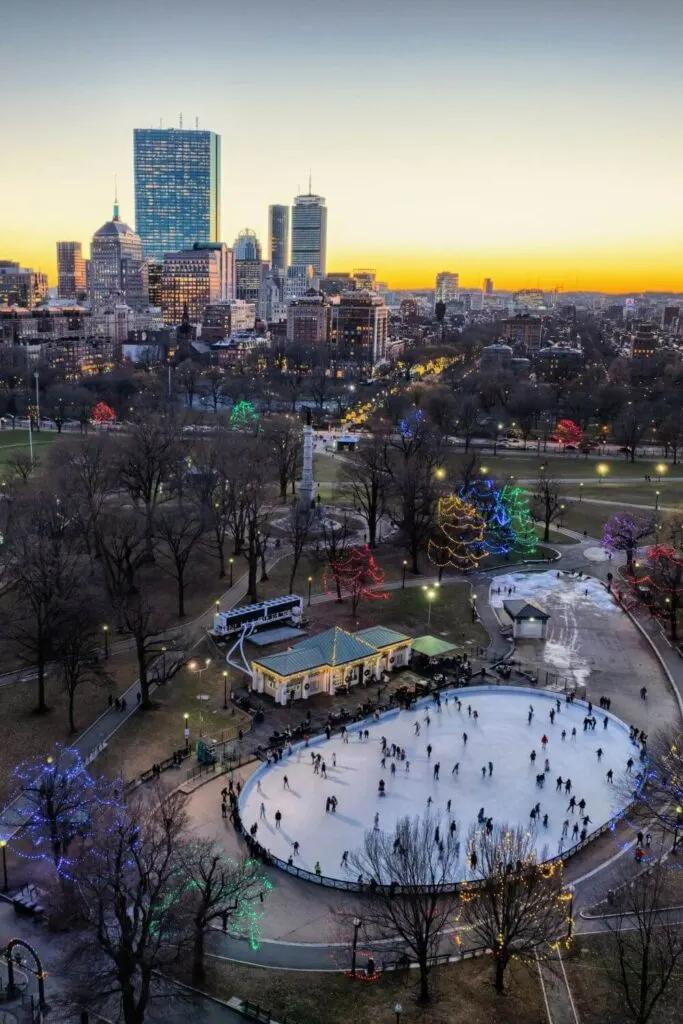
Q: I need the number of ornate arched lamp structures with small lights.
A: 1